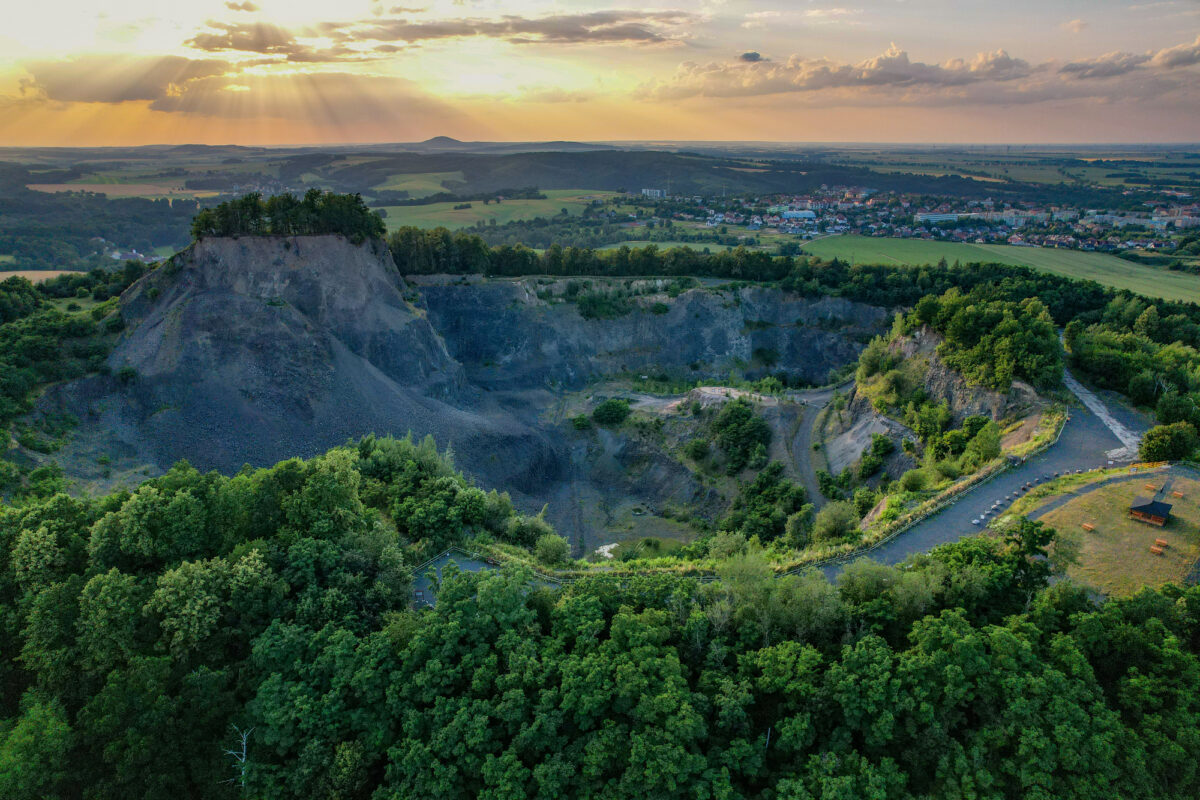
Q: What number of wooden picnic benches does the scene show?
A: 5